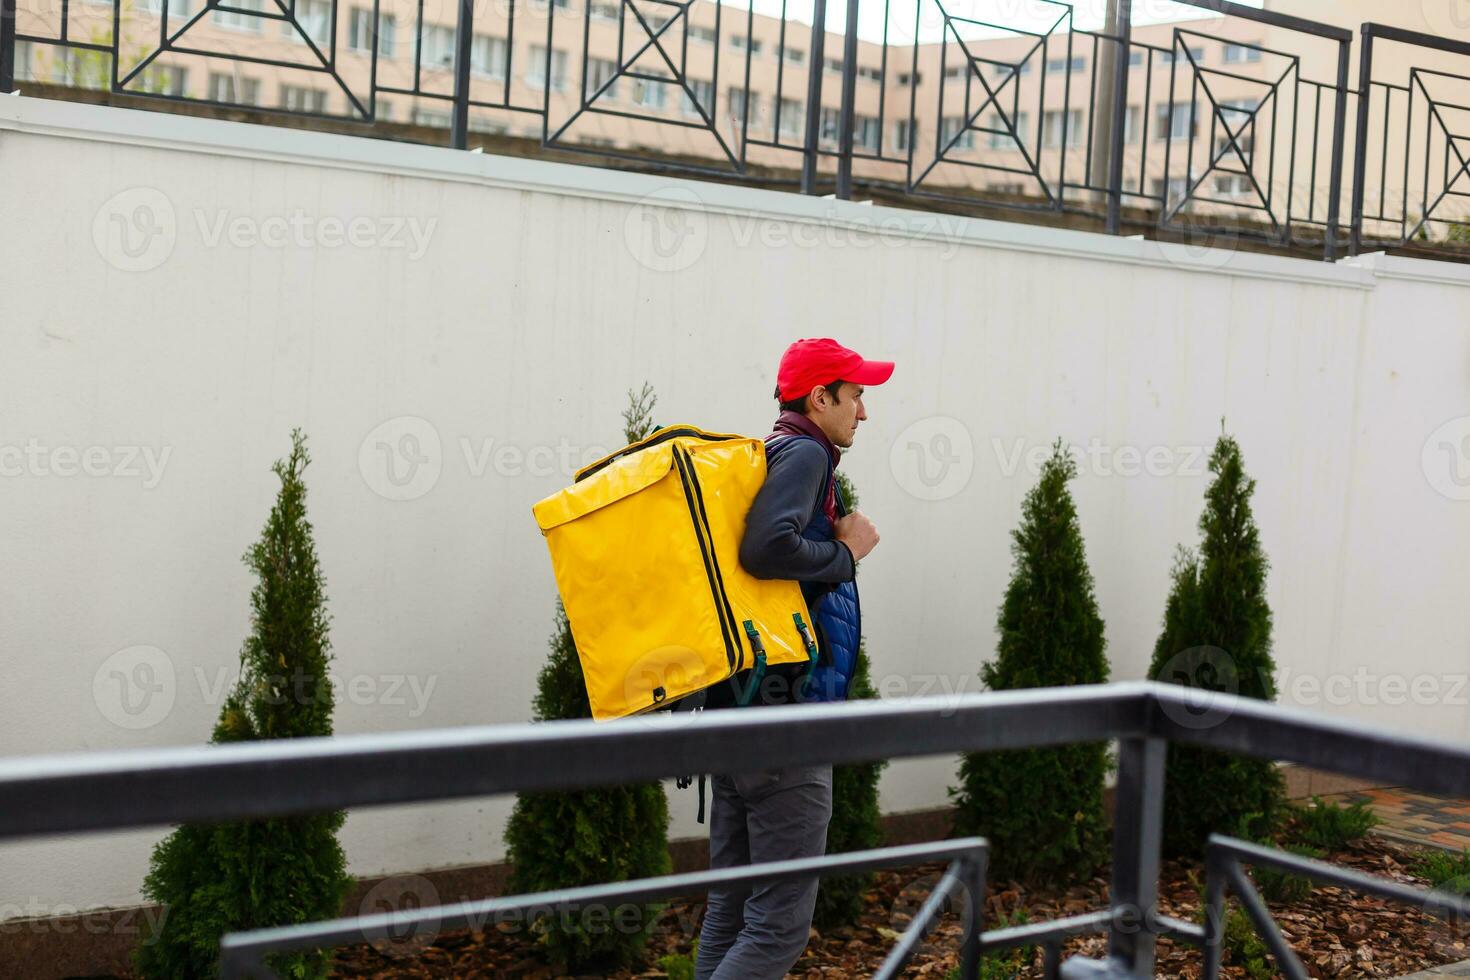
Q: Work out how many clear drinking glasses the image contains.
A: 0